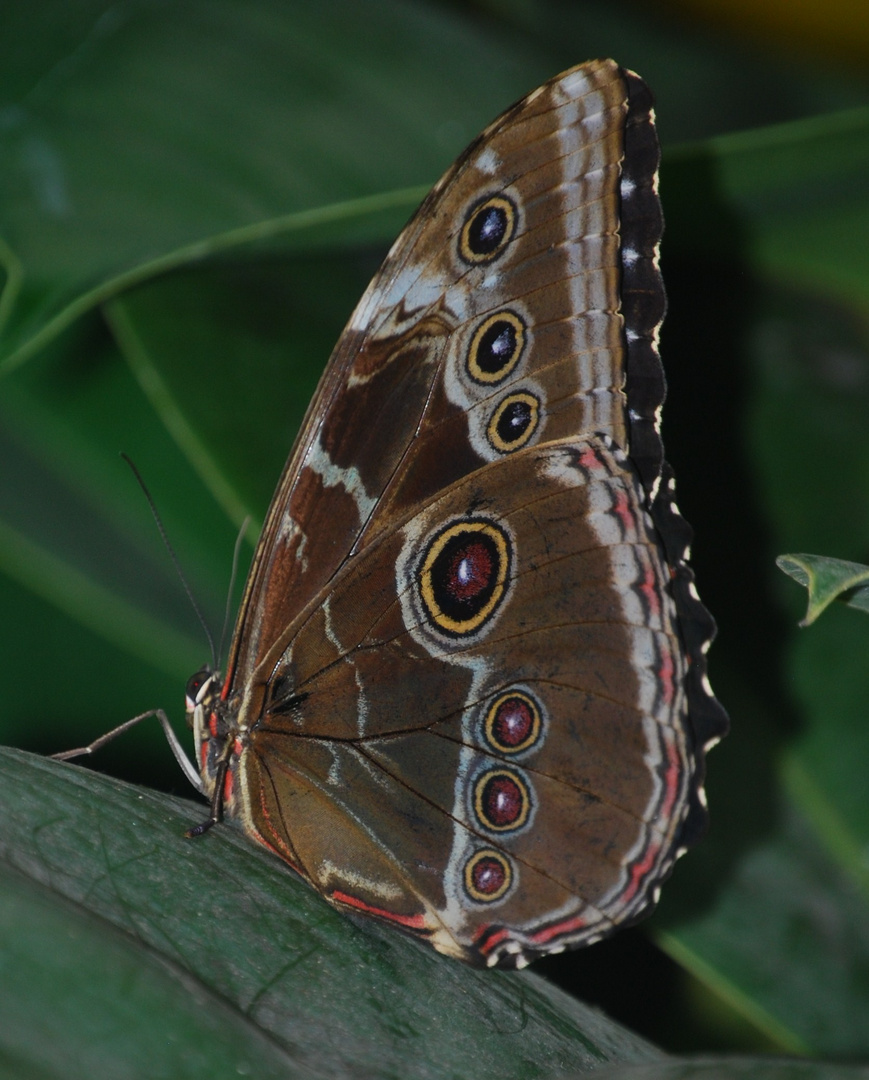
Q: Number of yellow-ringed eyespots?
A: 7